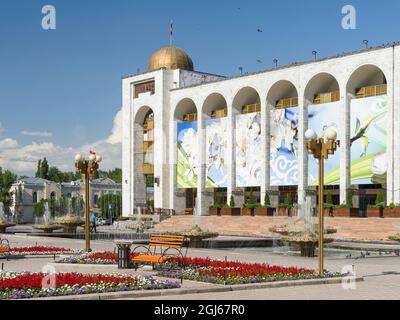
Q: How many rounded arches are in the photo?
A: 7